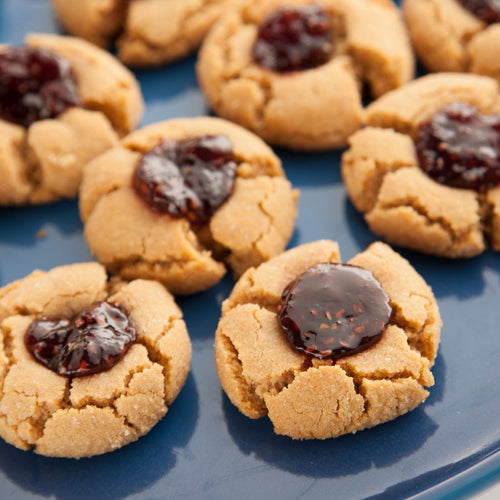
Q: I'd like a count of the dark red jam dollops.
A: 7